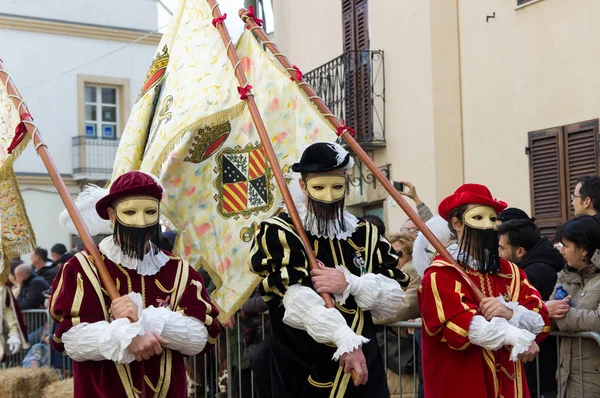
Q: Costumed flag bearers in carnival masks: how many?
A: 3